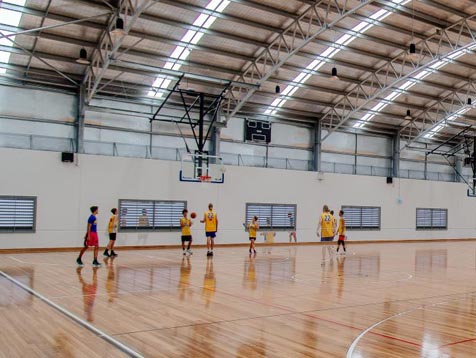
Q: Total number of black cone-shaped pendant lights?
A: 7